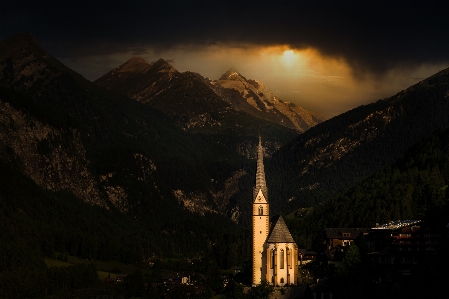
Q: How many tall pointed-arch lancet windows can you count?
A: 3